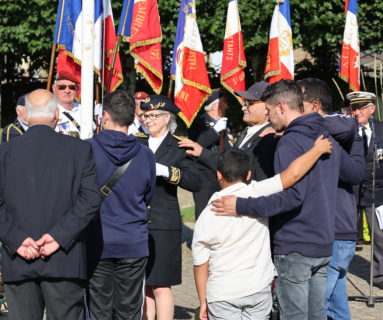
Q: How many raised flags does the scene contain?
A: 7